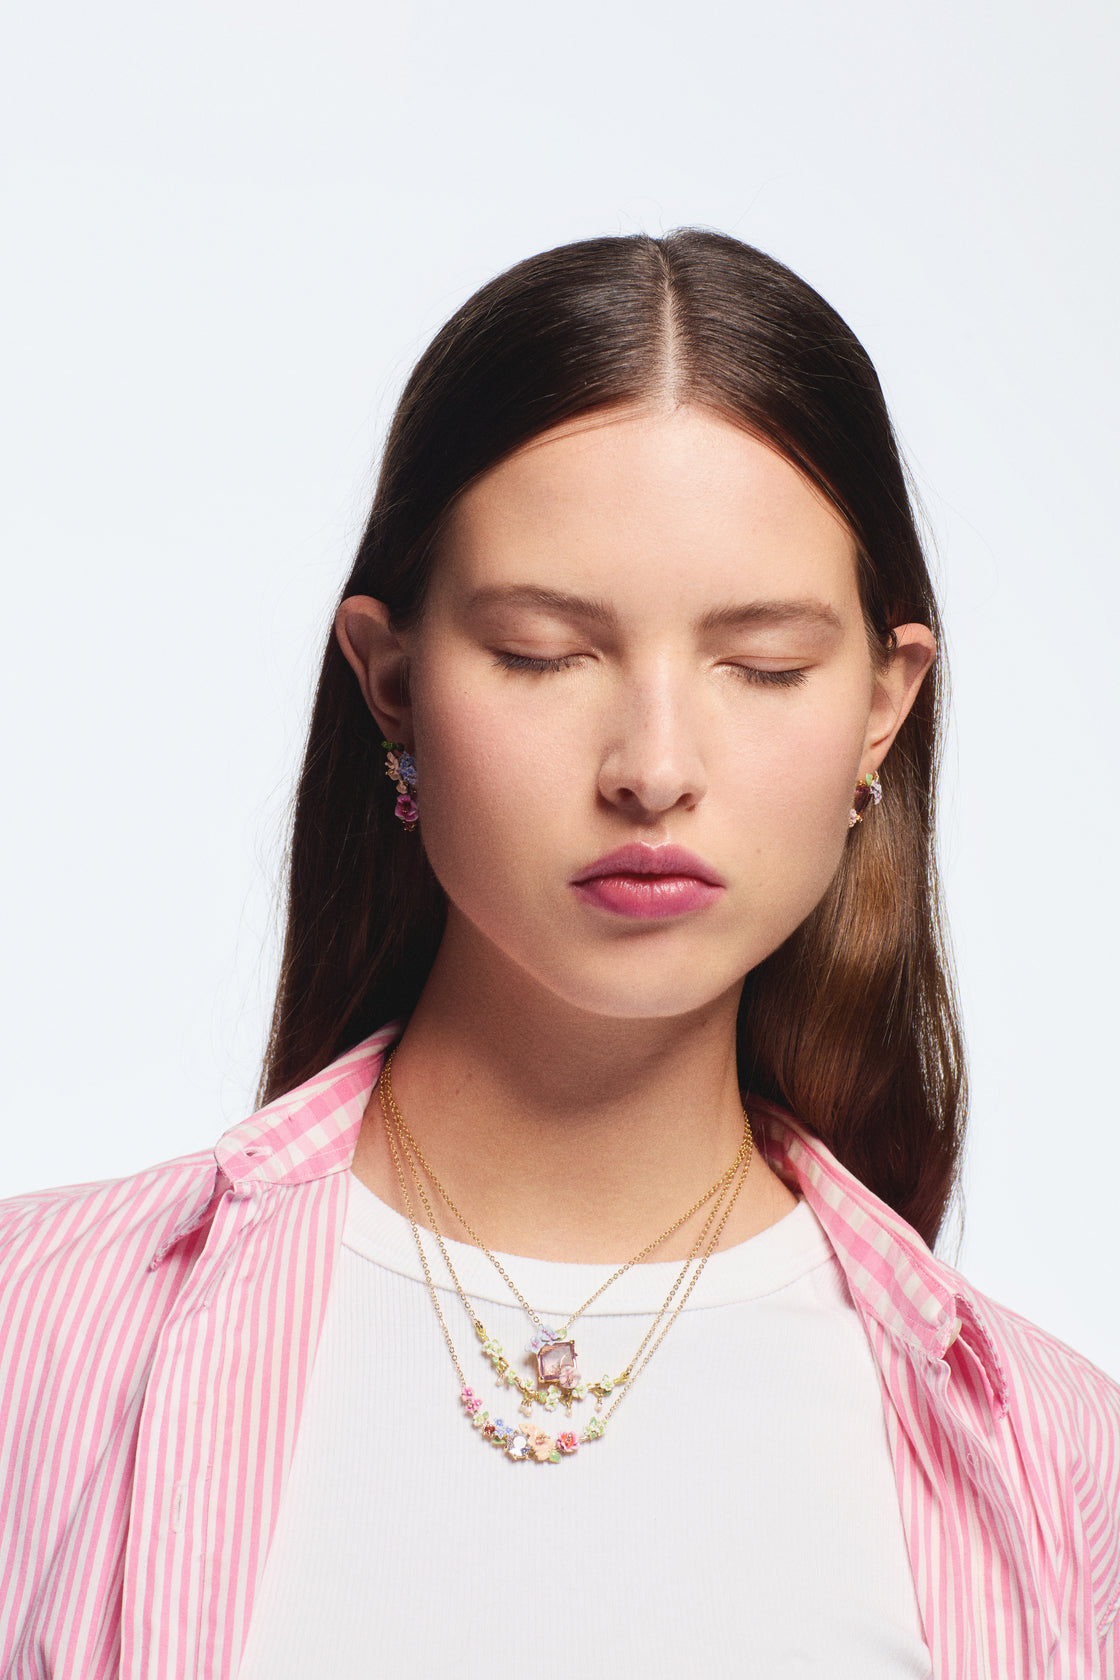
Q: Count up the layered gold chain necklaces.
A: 3